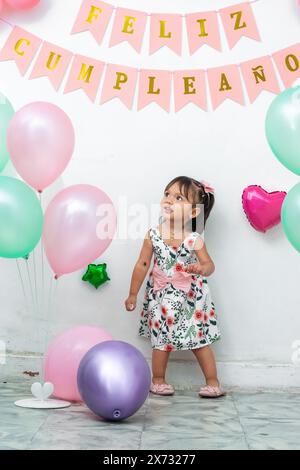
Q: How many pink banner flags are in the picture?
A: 14